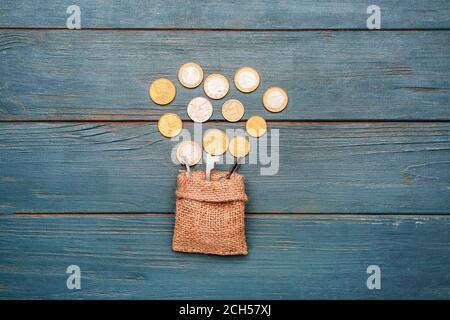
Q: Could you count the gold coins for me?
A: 6